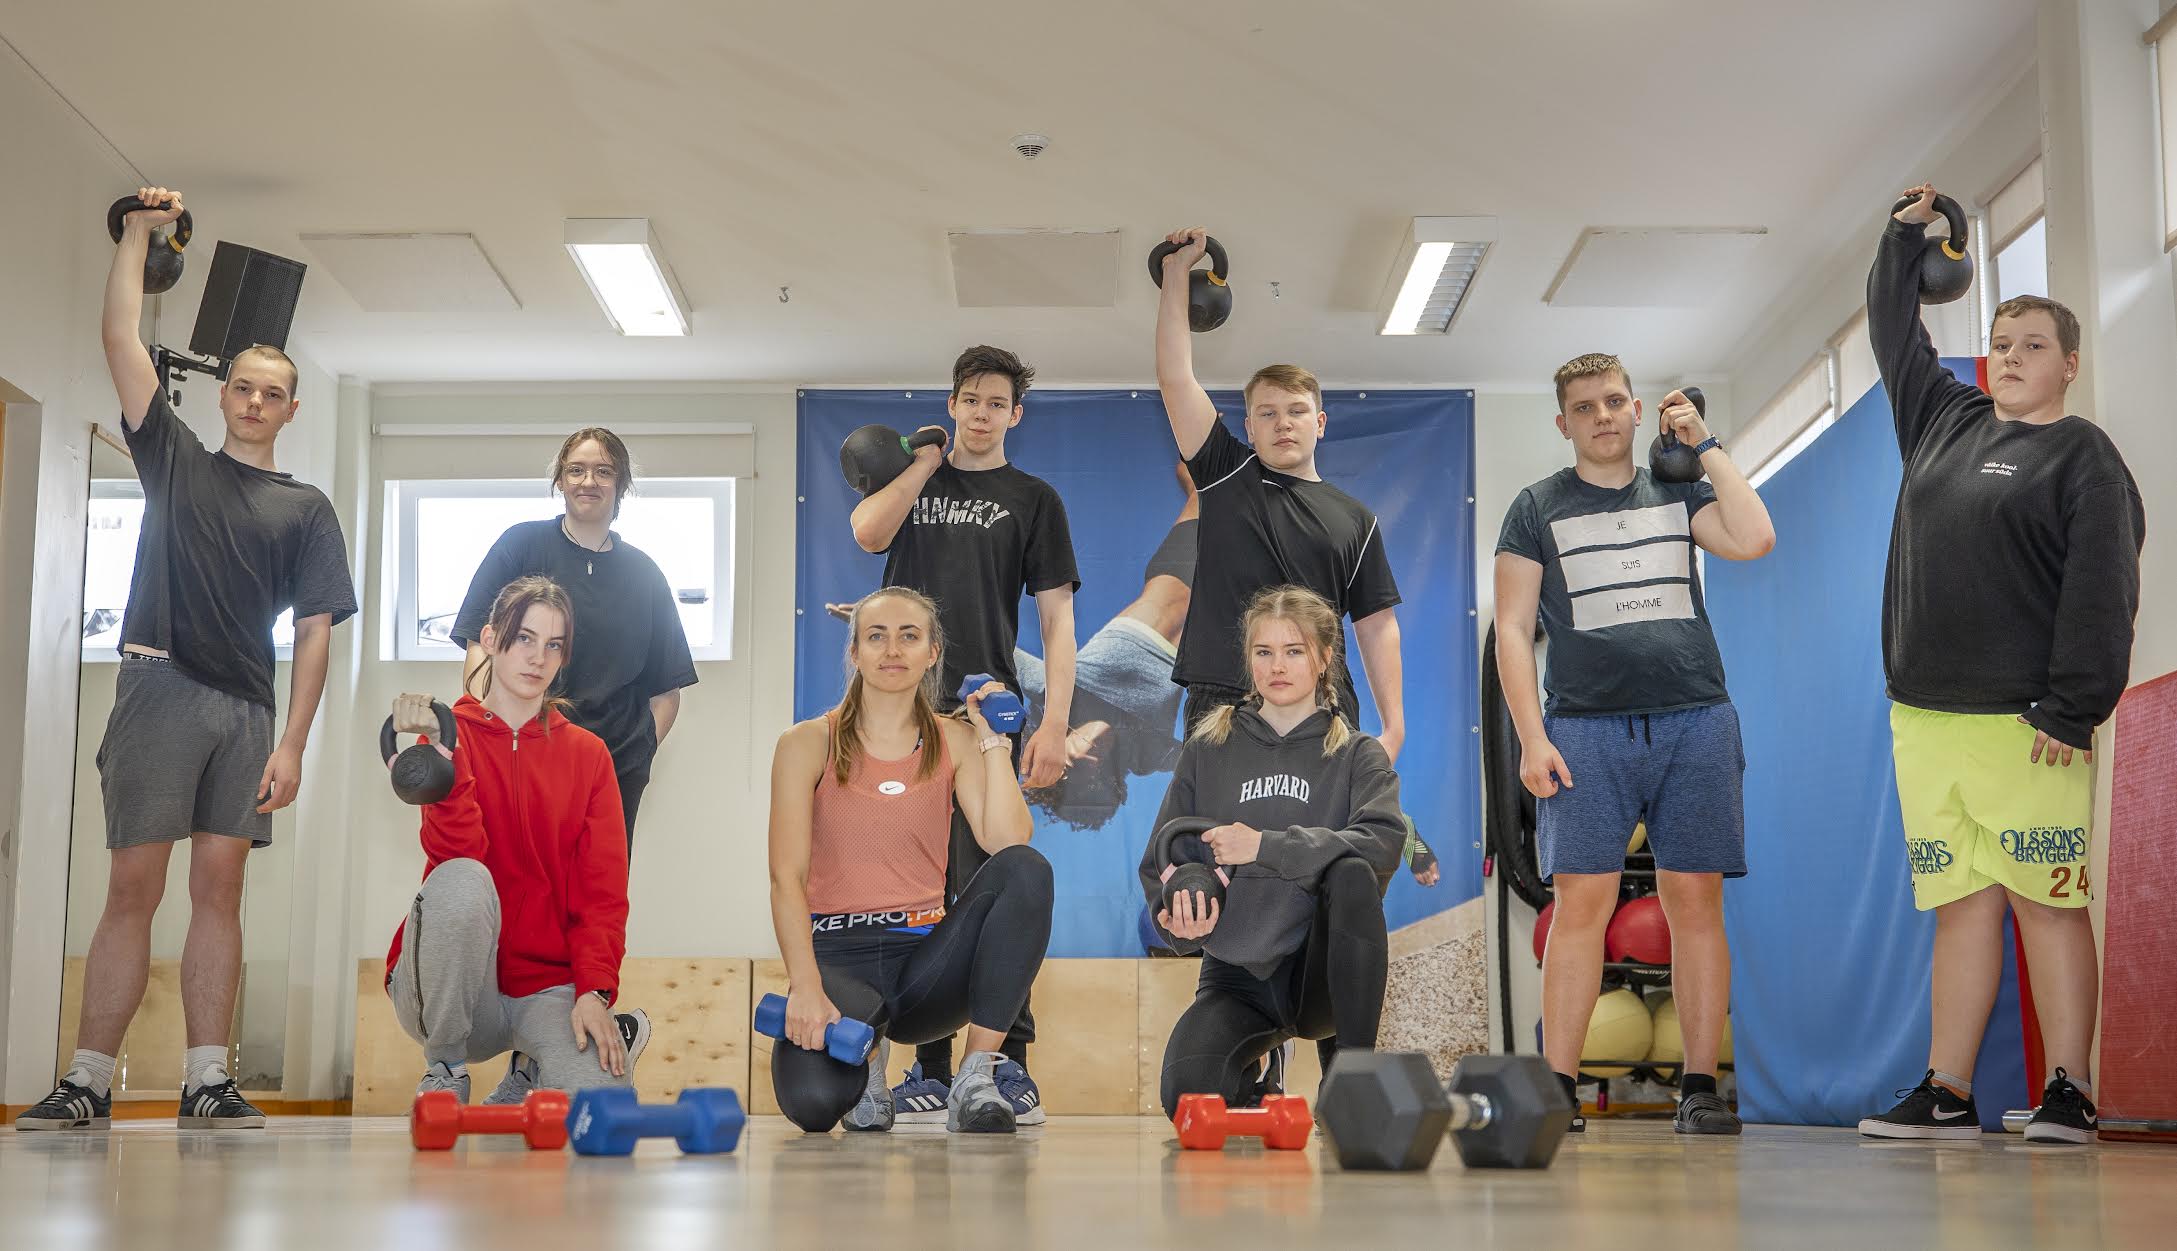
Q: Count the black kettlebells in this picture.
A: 7